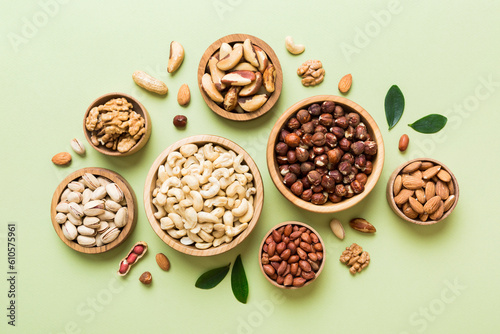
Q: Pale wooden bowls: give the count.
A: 7